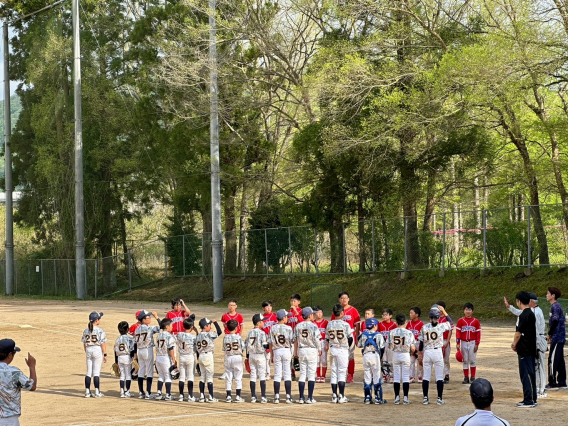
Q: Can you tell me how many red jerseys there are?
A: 12